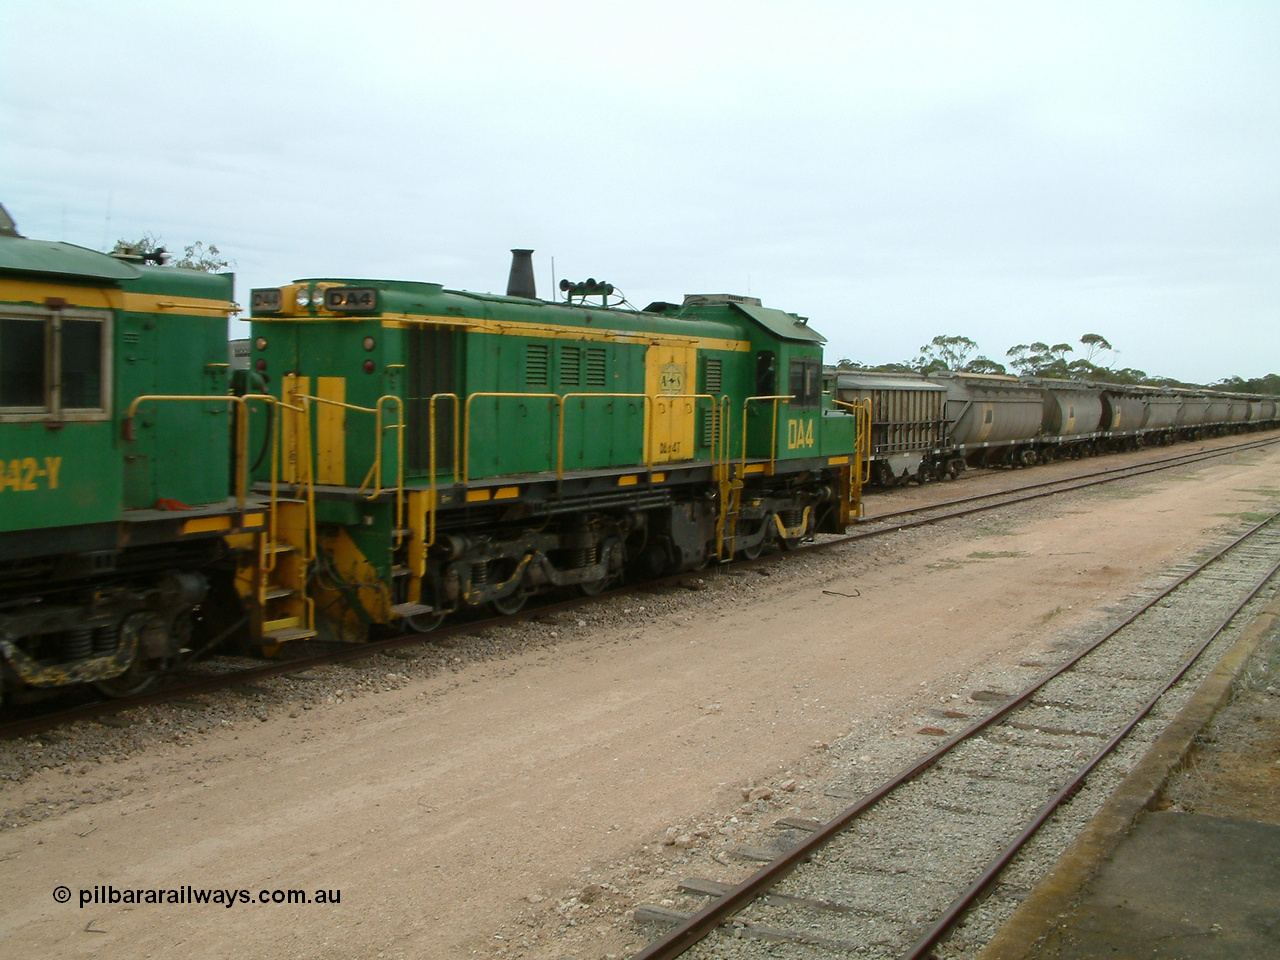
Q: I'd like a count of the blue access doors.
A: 0